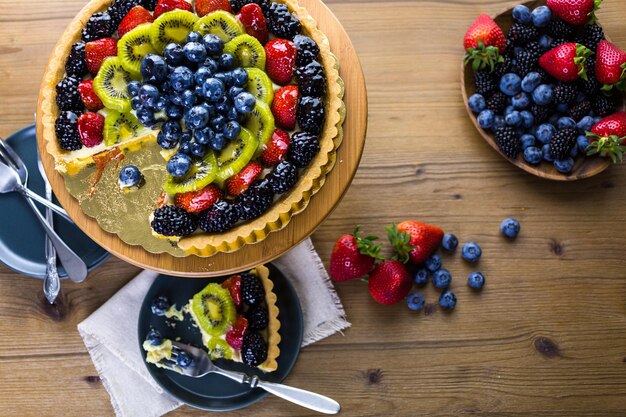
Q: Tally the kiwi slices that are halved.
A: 2